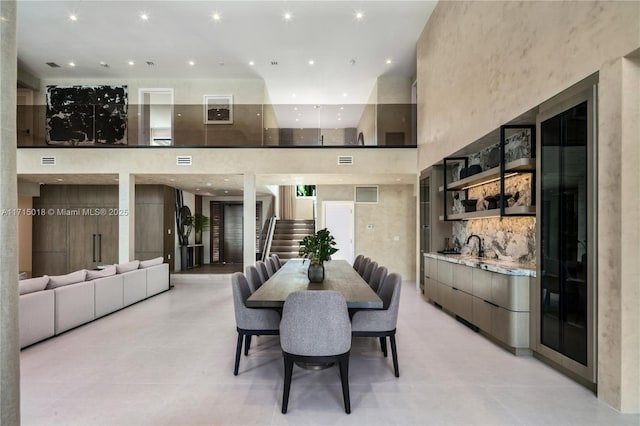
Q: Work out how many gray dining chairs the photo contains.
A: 11